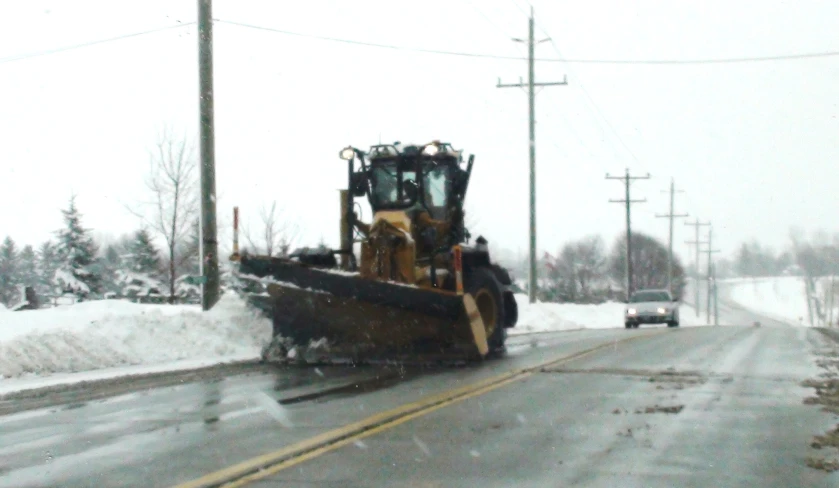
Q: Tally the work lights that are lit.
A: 2